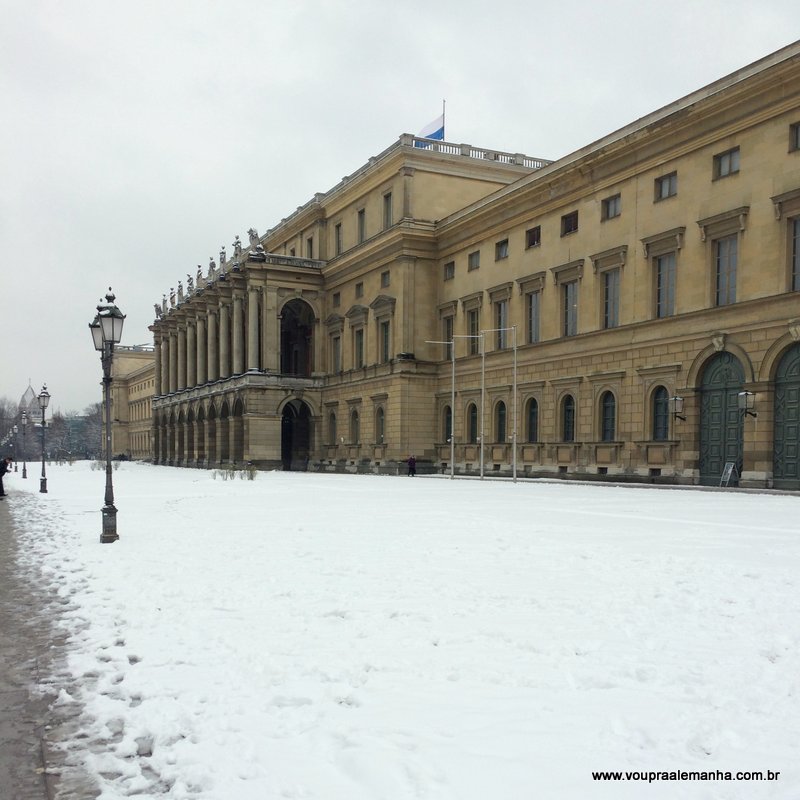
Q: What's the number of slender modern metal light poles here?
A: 3